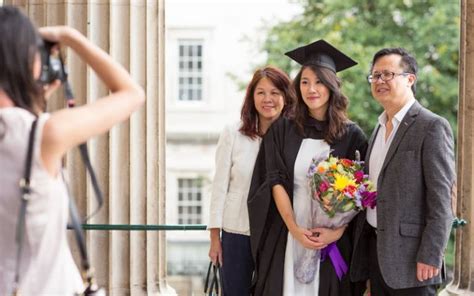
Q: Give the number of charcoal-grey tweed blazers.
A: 1